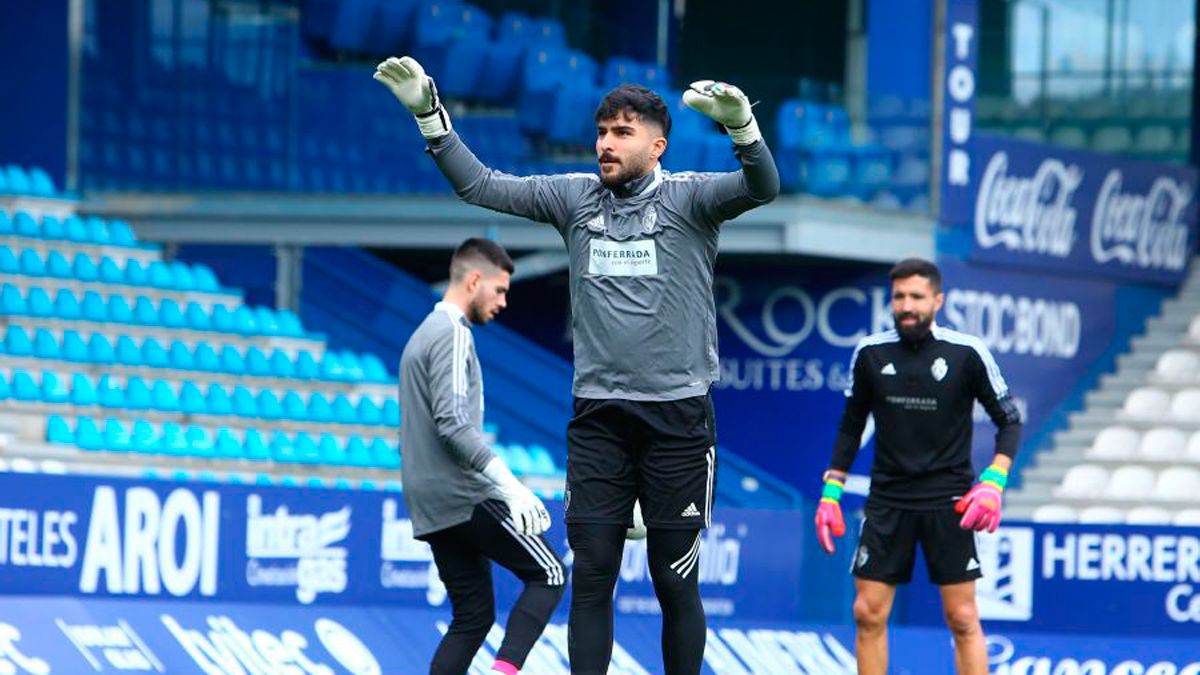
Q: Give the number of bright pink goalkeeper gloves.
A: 2